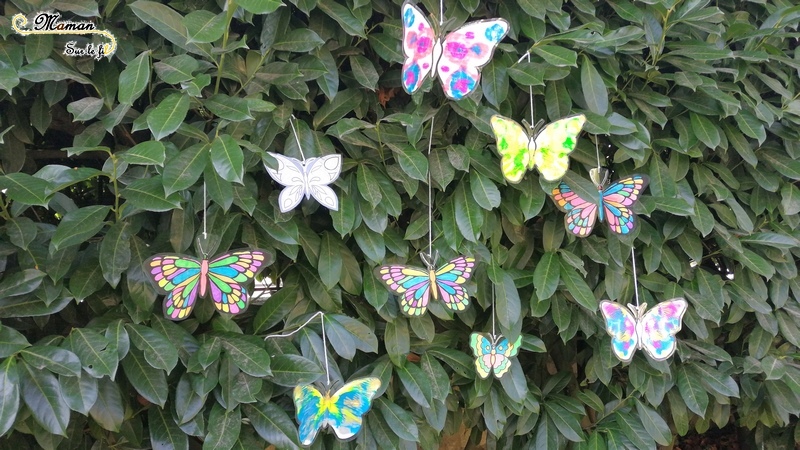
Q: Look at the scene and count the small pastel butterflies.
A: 1